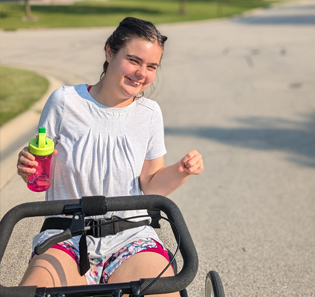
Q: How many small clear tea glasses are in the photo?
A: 0